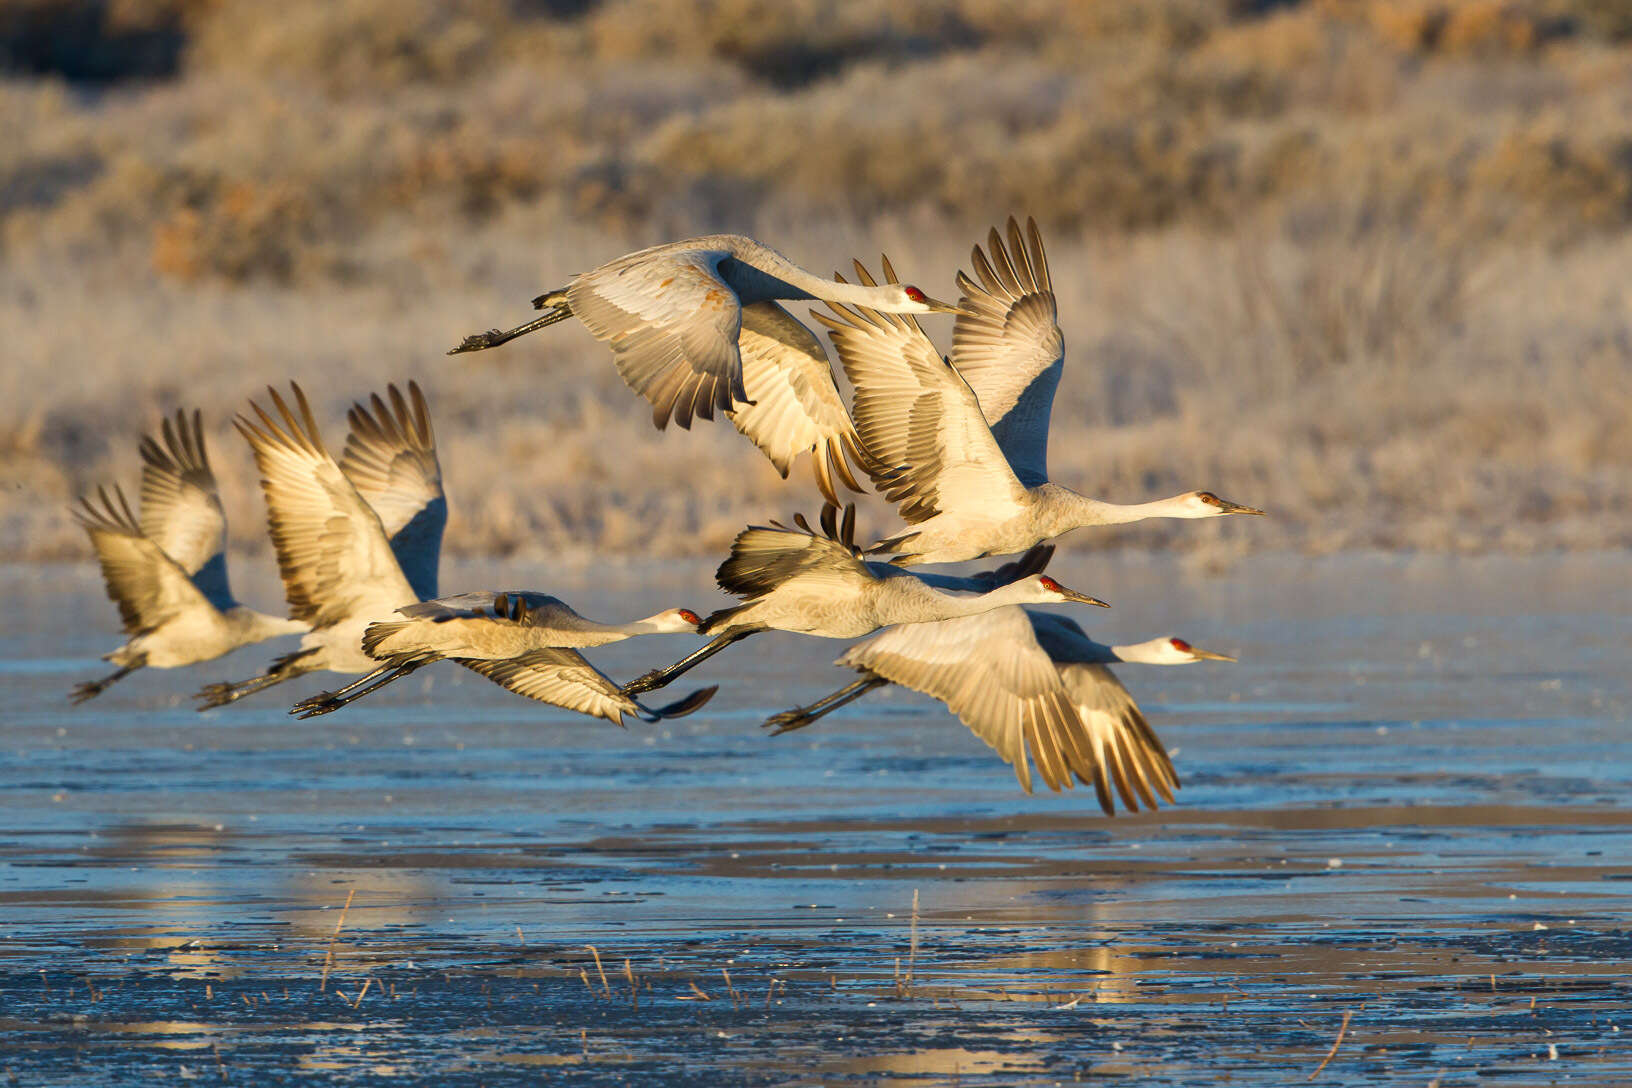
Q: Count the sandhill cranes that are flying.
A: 7